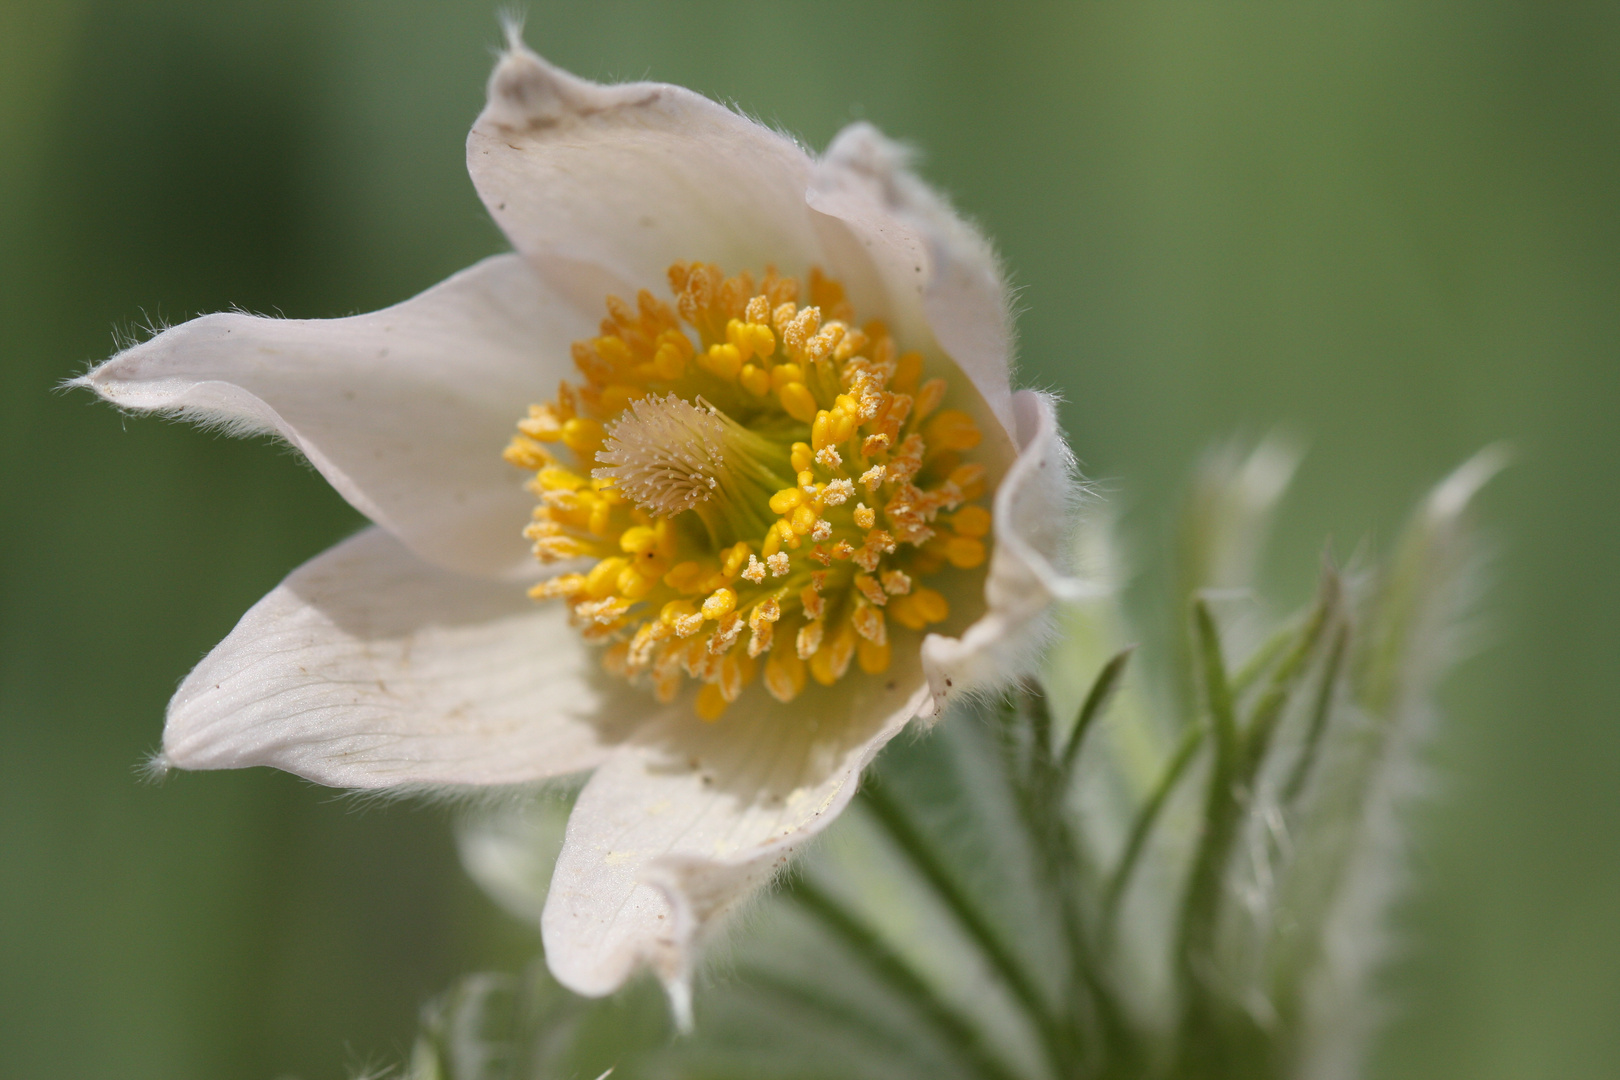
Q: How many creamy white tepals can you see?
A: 6